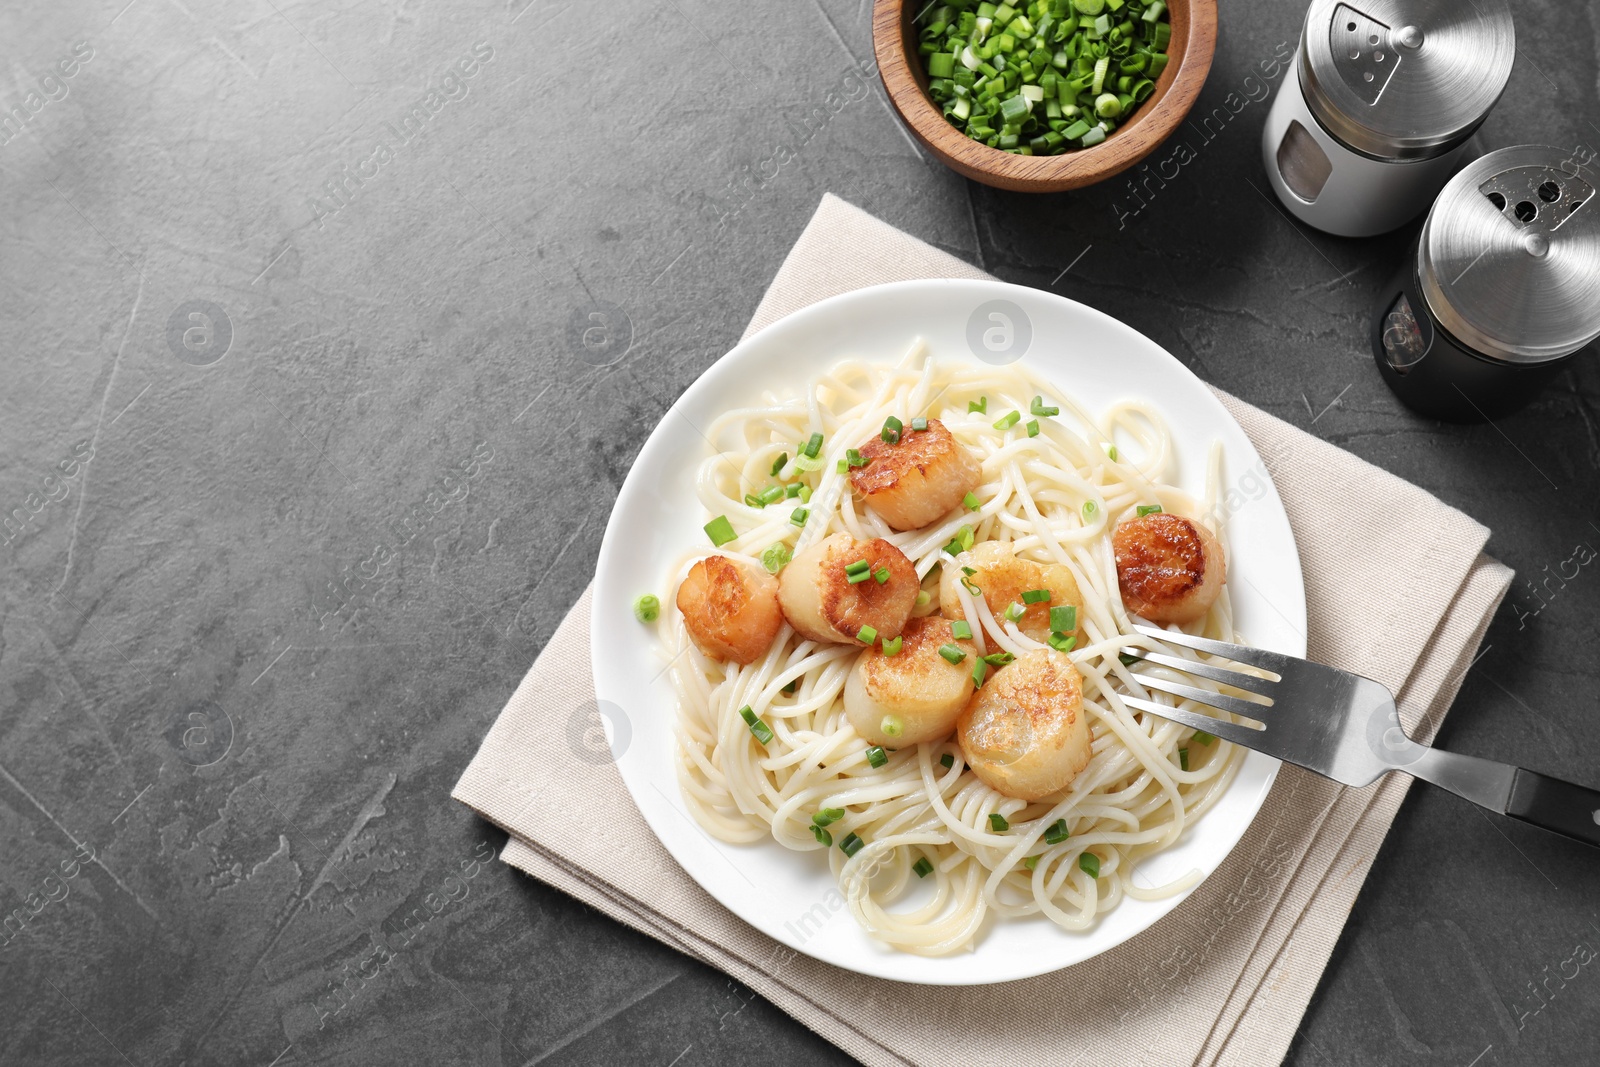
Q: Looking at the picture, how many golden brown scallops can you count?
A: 7